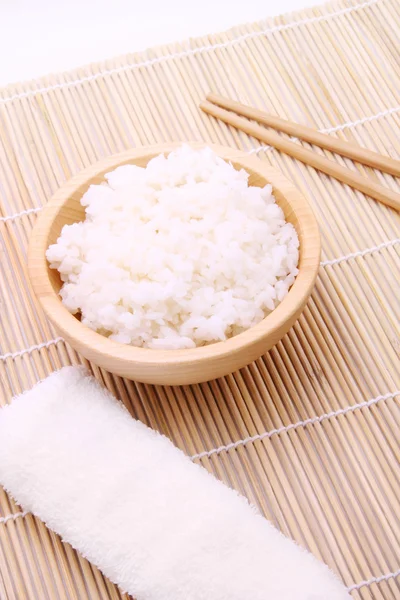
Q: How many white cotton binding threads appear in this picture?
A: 5